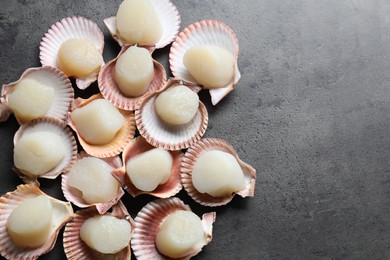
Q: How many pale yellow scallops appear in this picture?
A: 14